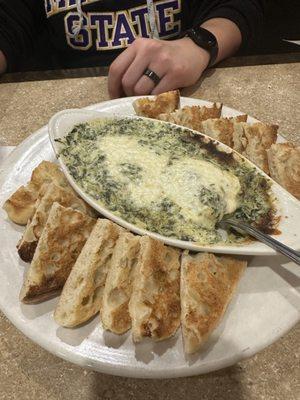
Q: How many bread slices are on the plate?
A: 12